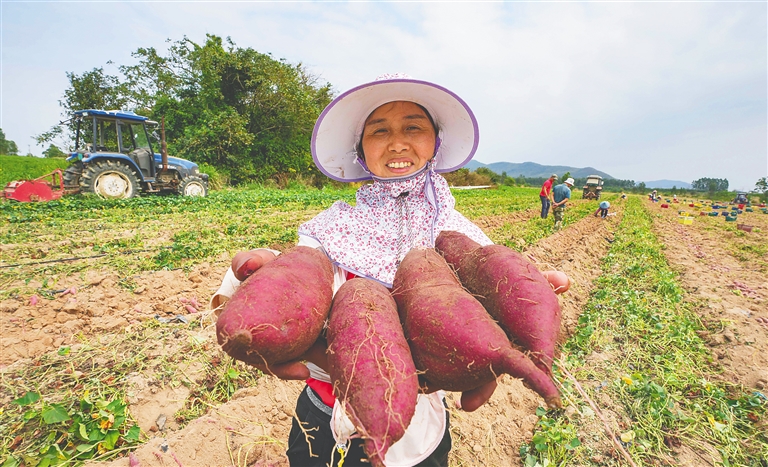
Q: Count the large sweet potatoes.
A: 4